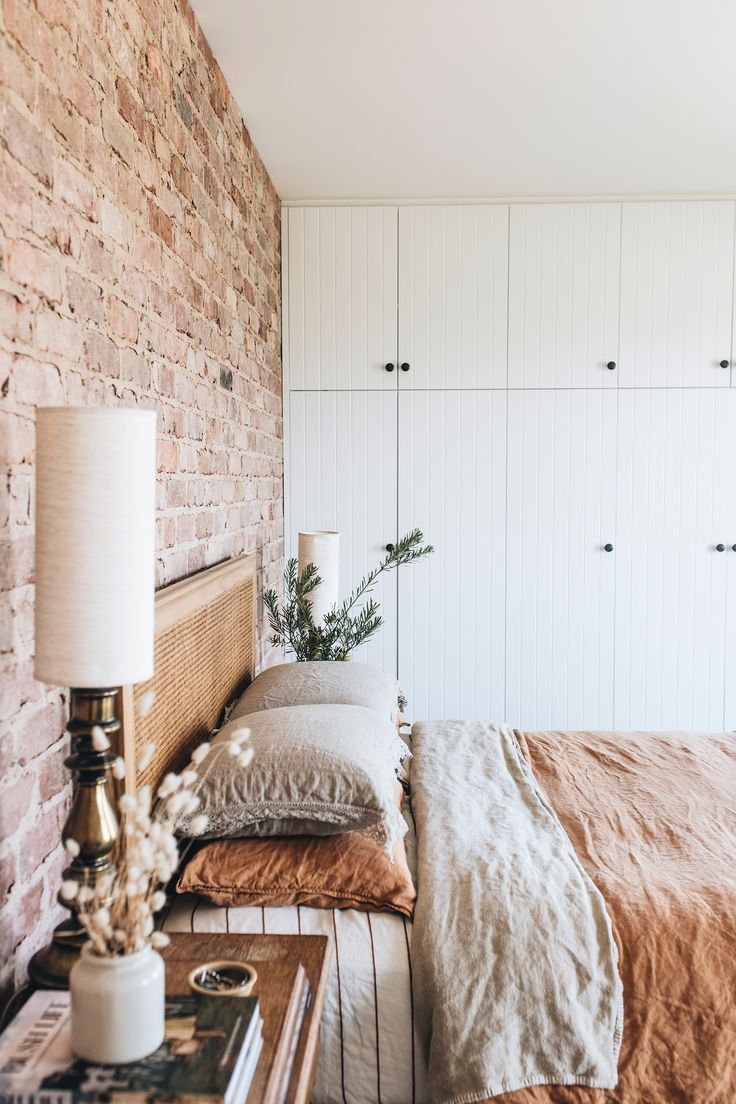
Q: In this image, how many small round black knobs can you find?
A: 8